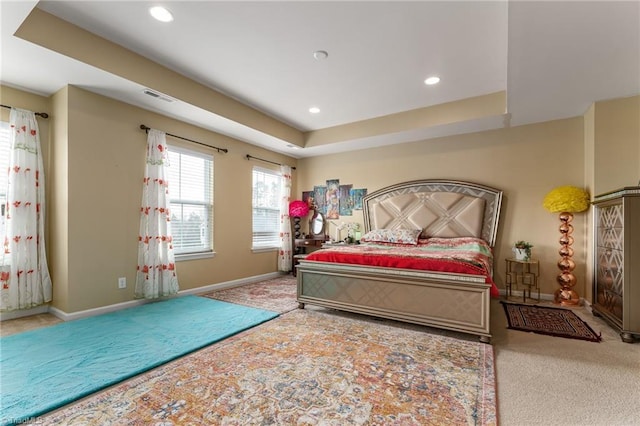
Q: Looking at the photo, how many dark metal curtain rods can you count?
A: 3